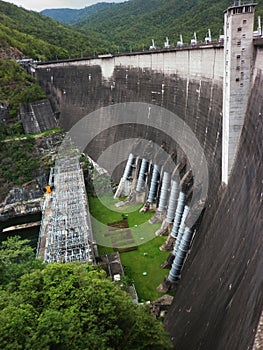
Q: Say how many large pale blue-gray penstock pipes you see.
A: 8